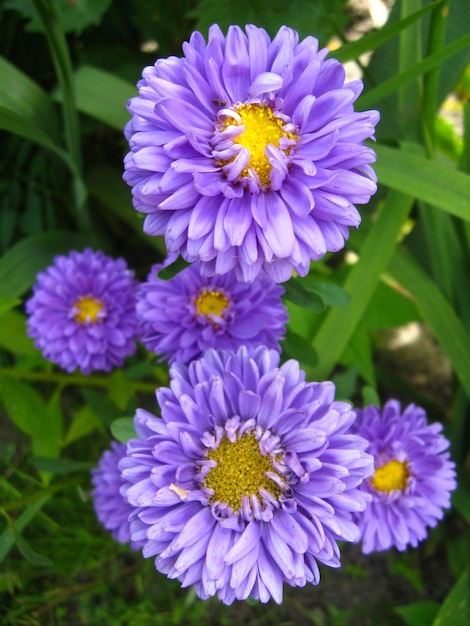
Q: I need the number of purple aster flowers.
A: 6